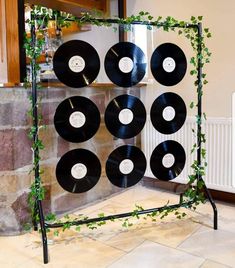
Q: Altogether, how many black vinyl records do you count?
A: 9